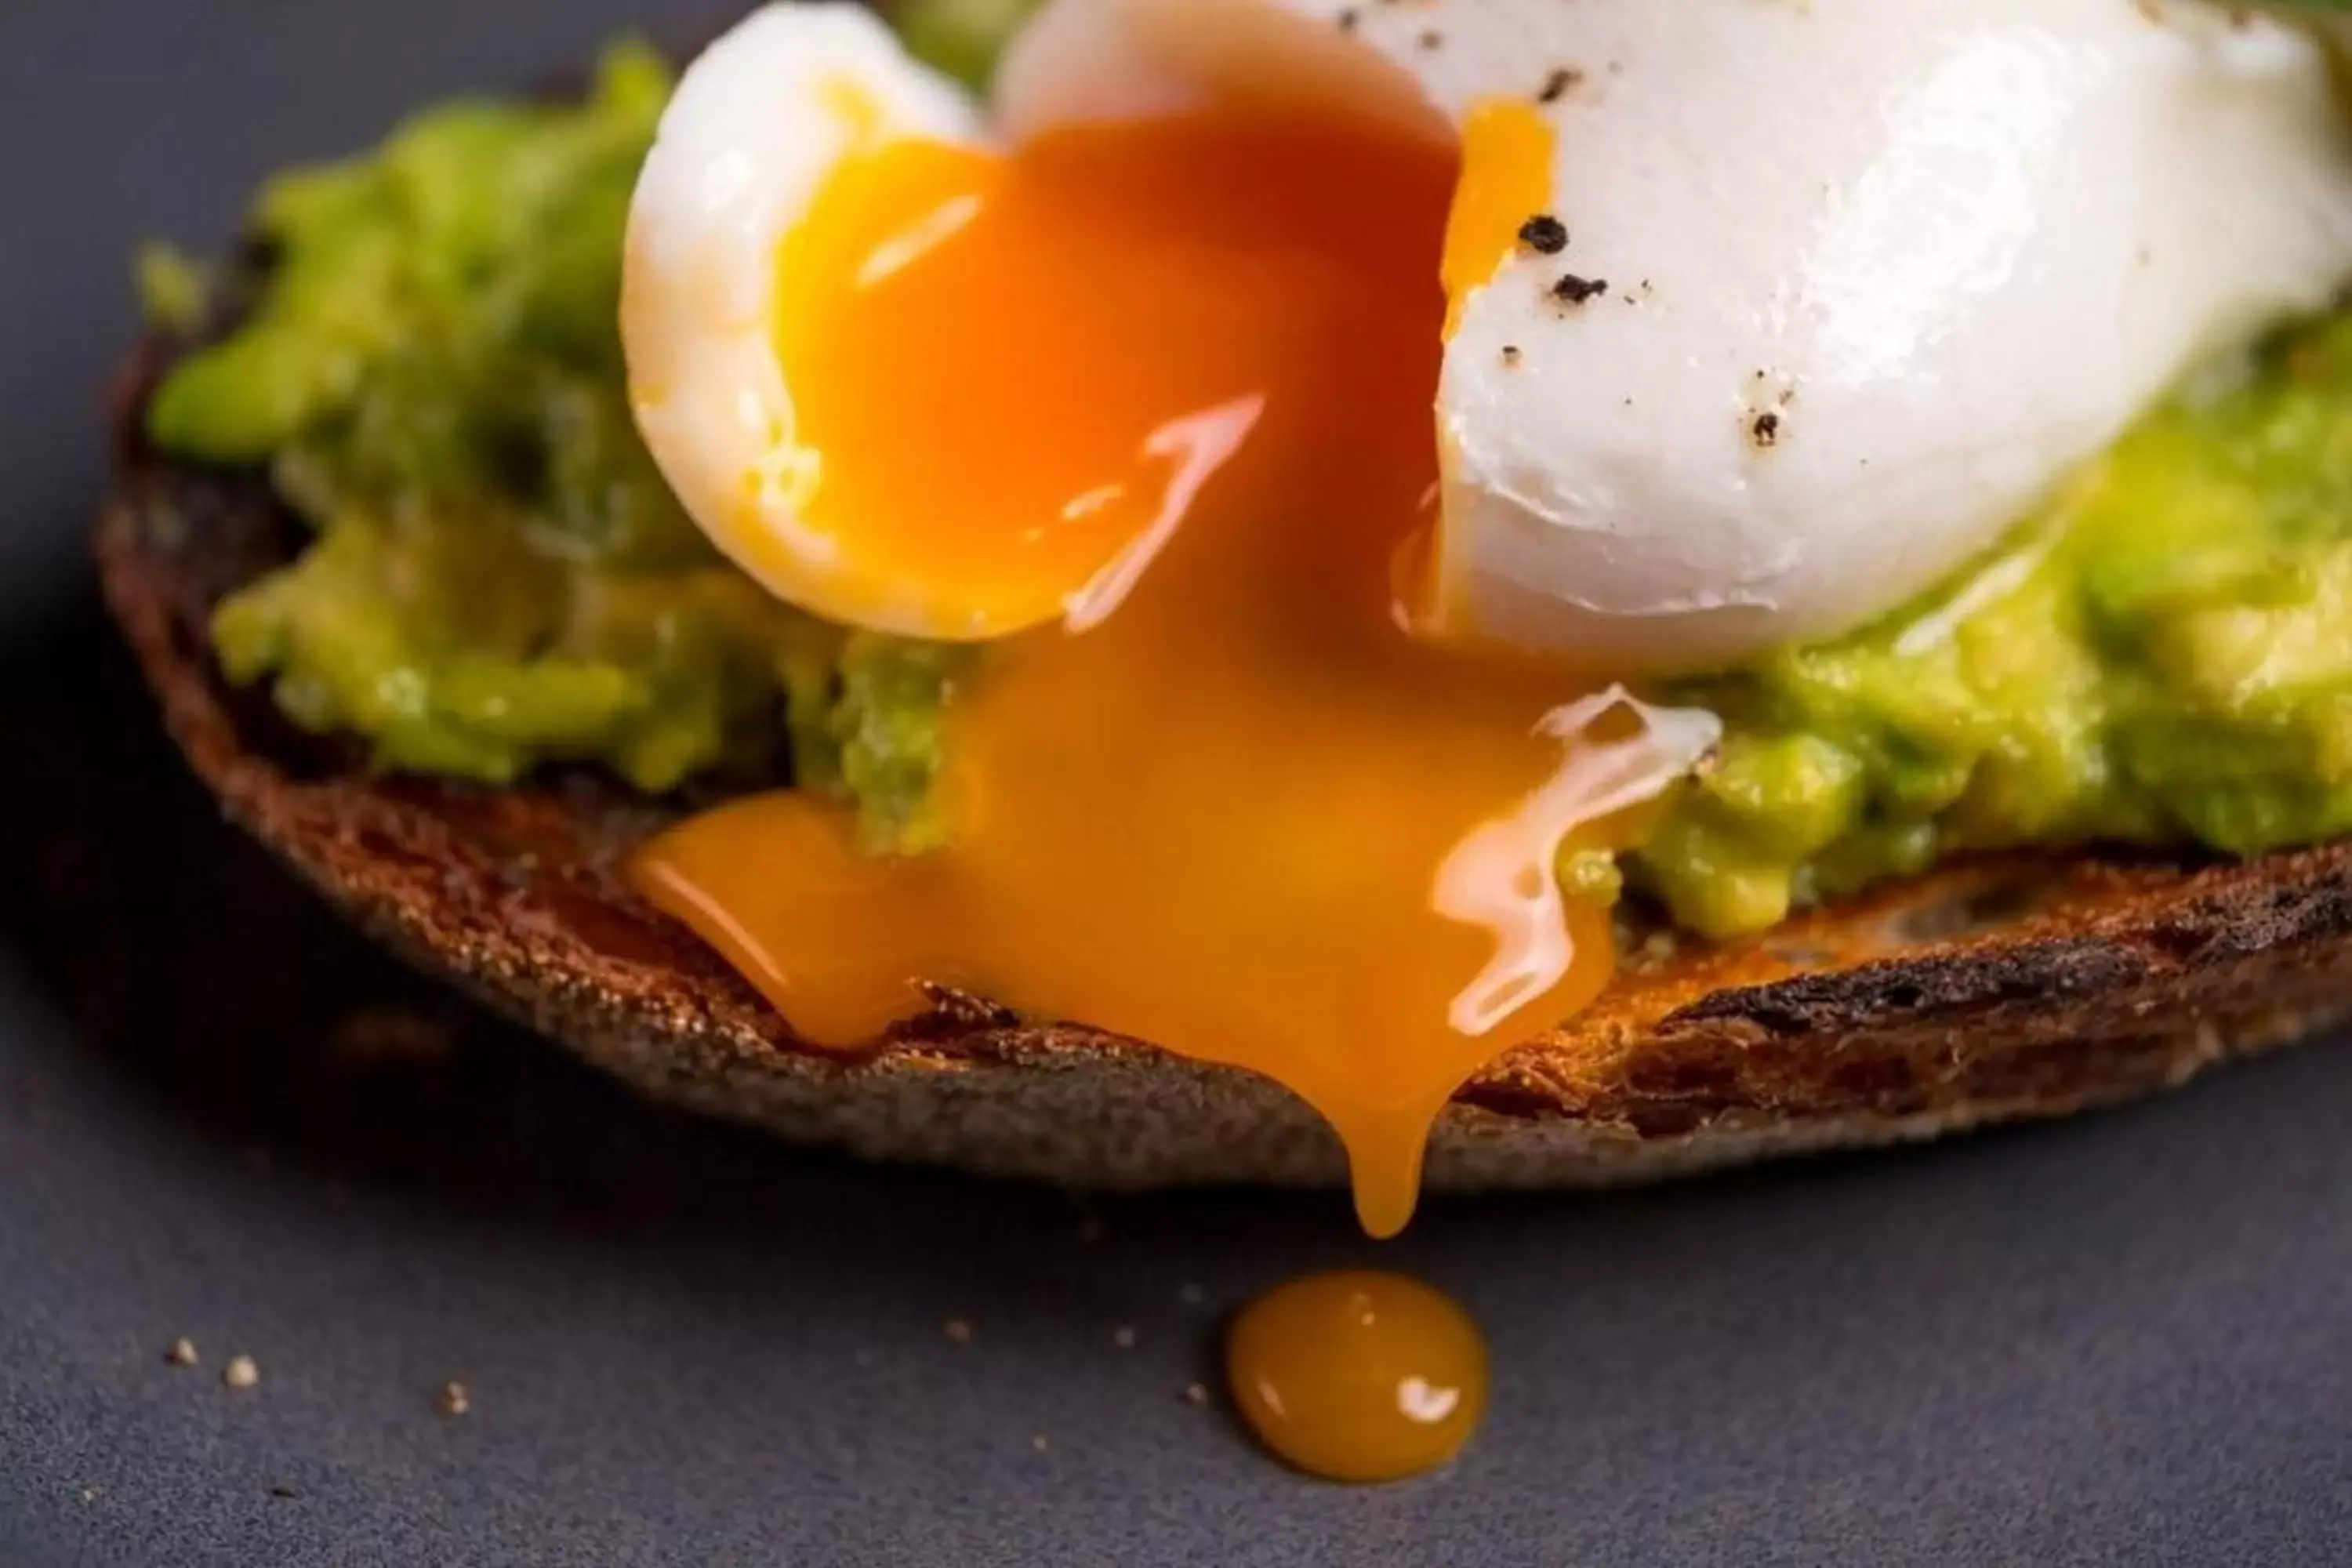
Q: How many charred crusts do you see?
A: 1